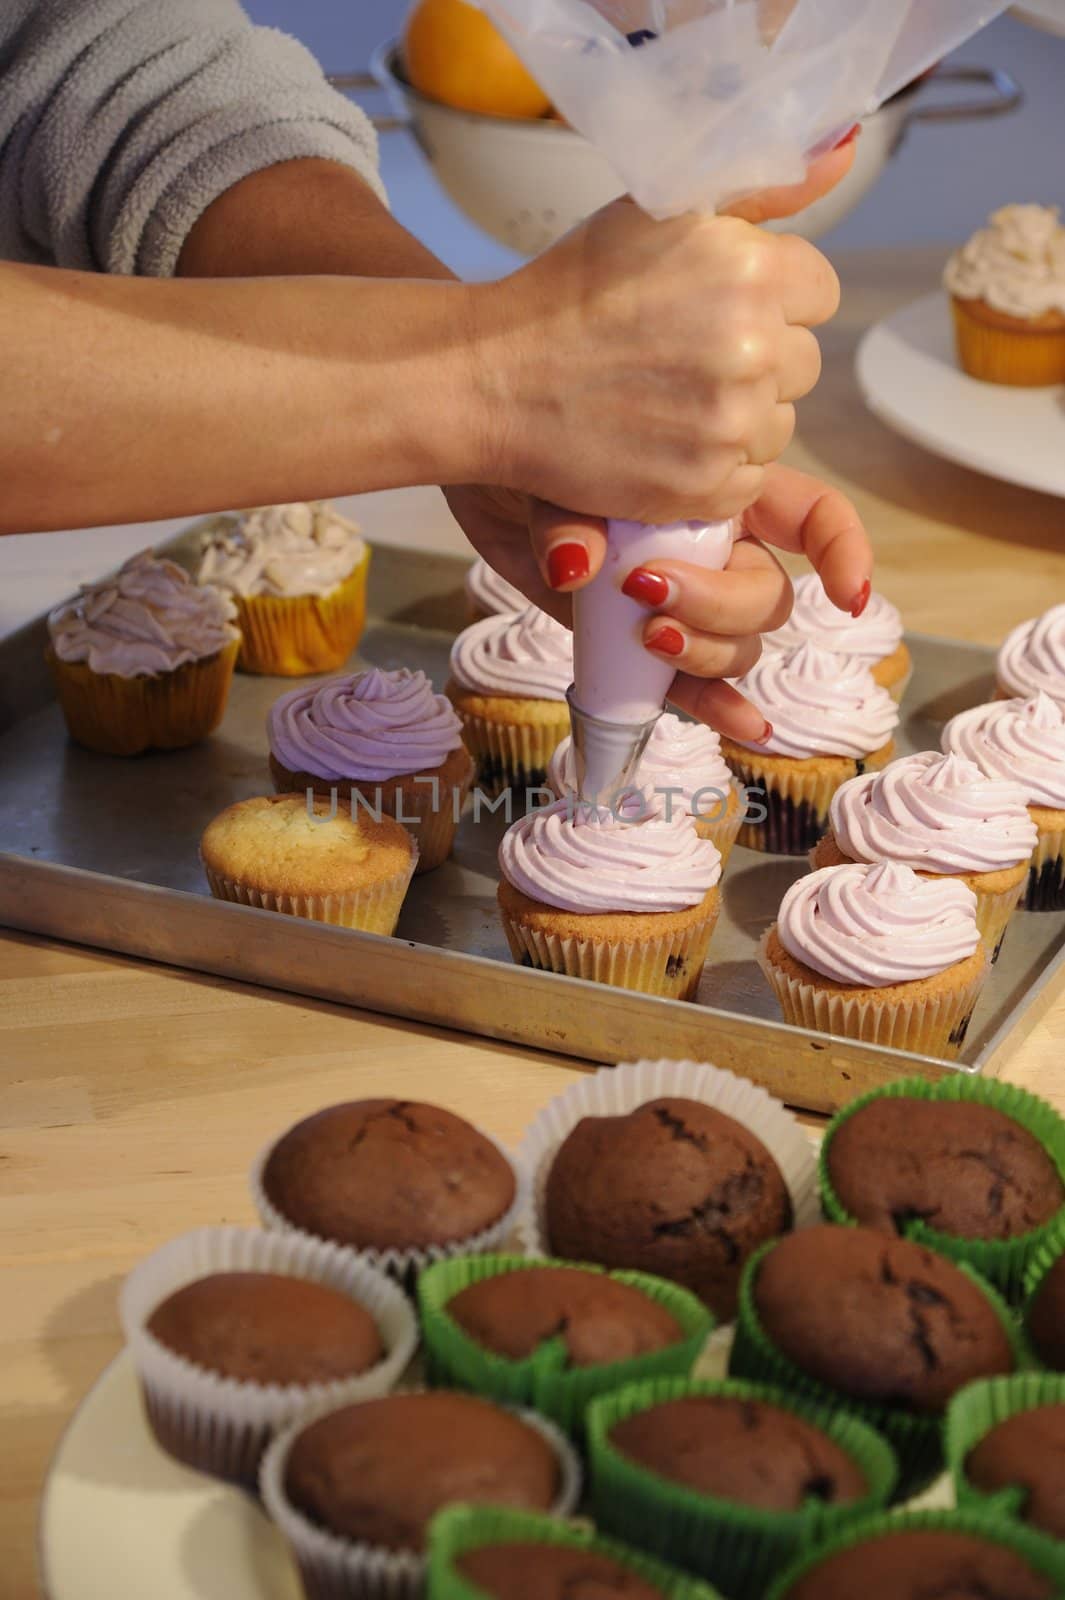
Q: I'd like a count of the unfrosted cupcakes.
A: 13